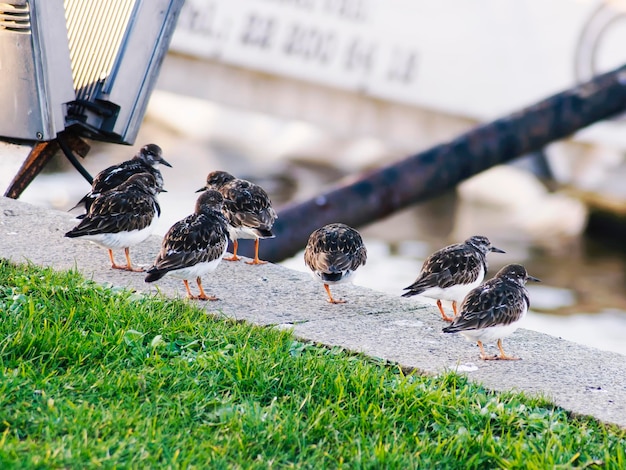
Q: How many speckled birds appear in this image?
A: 7